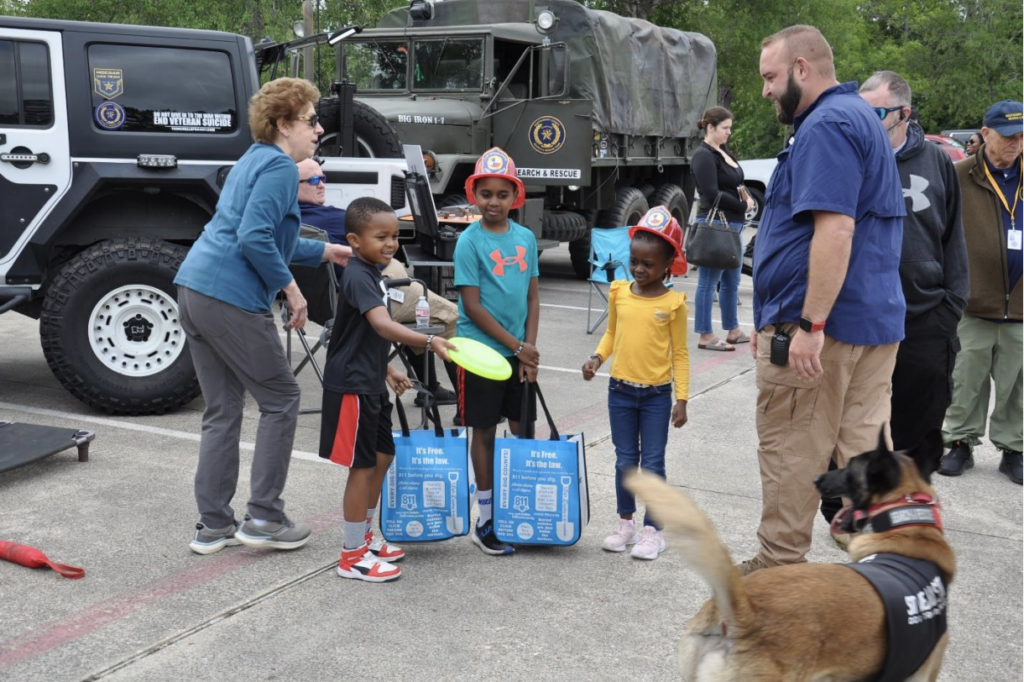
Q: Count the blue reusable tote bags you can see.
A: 2